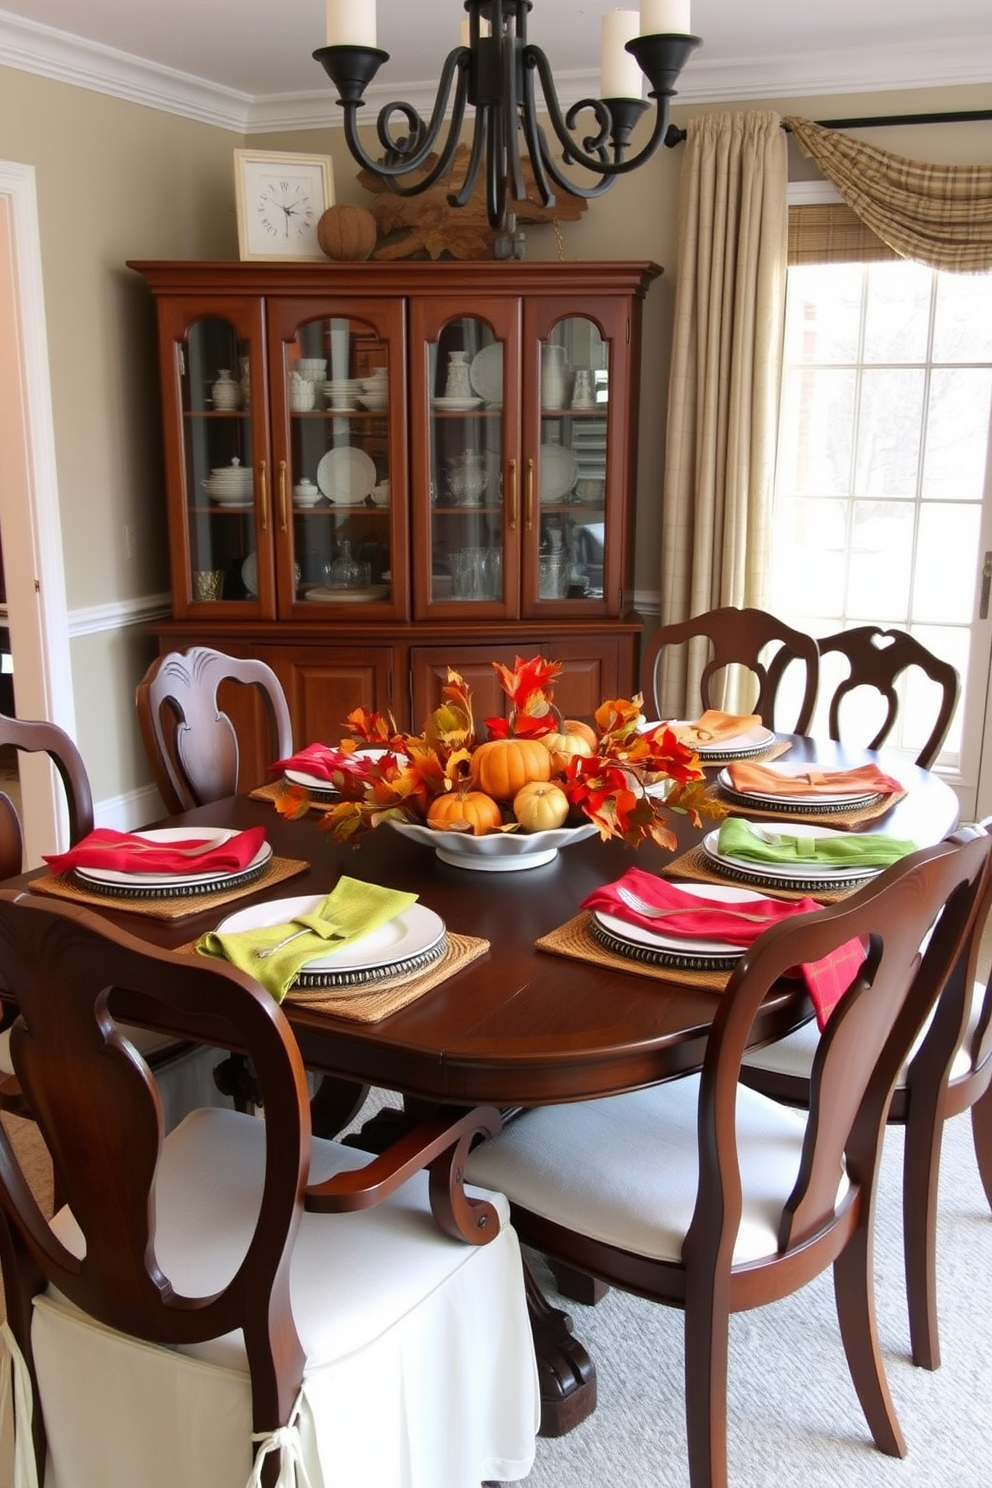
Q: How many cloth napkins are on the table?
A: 7